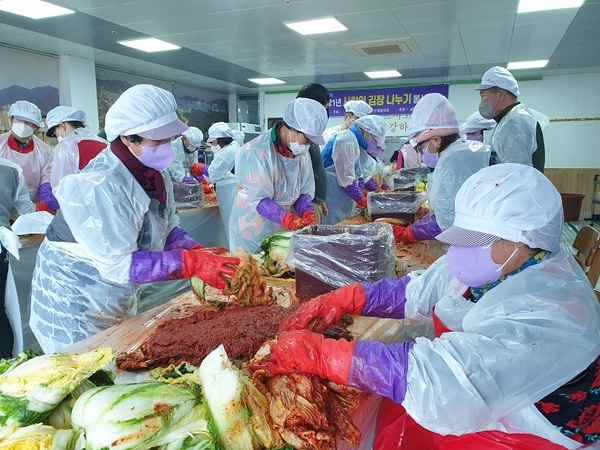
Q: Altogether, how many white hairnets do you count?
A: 13